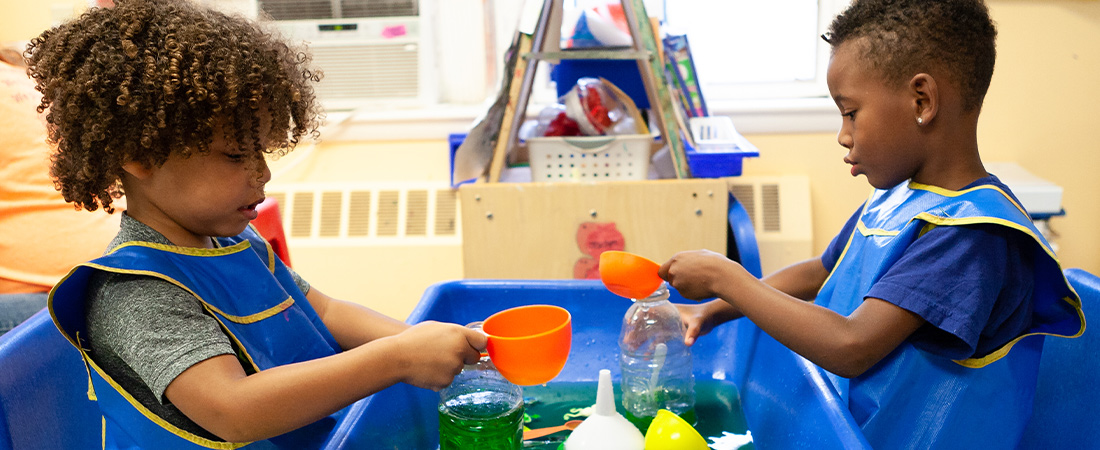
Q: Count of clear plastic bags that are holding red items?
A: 2